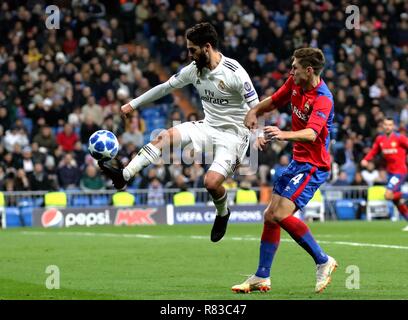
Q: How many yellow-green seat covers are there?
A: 7